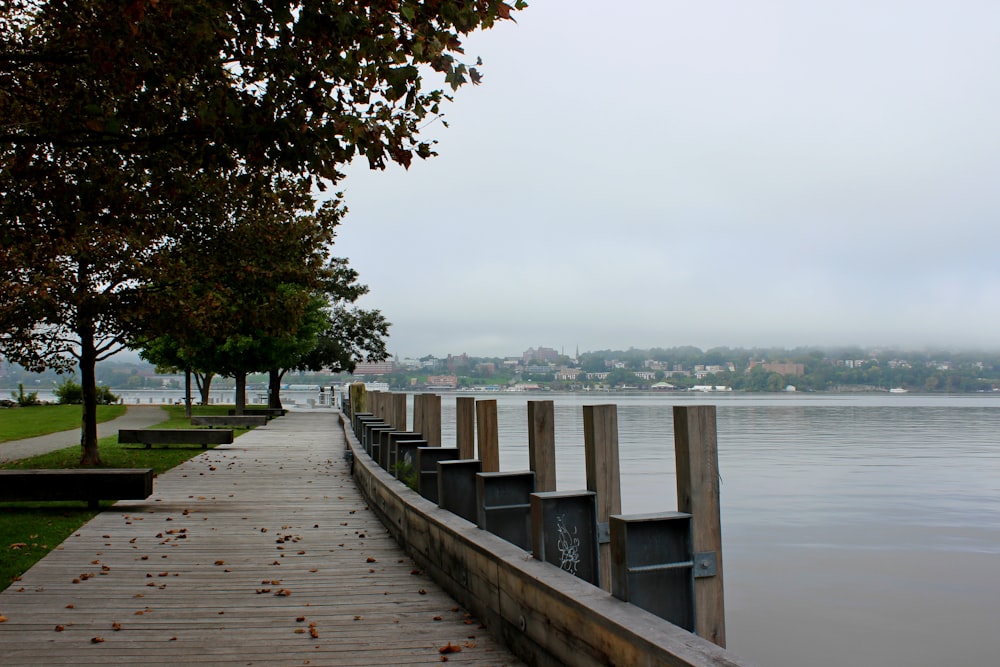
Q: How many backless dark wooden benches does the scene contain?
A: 4